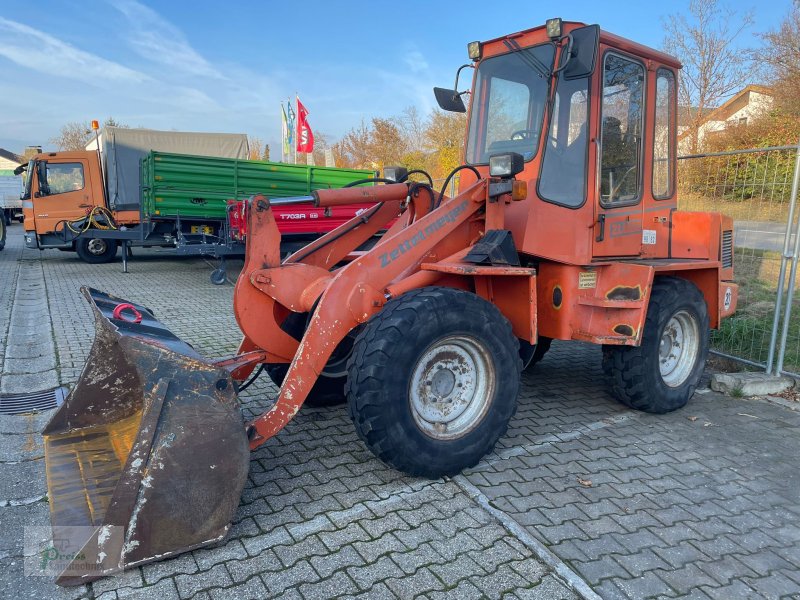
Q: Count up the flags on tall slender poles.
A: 3